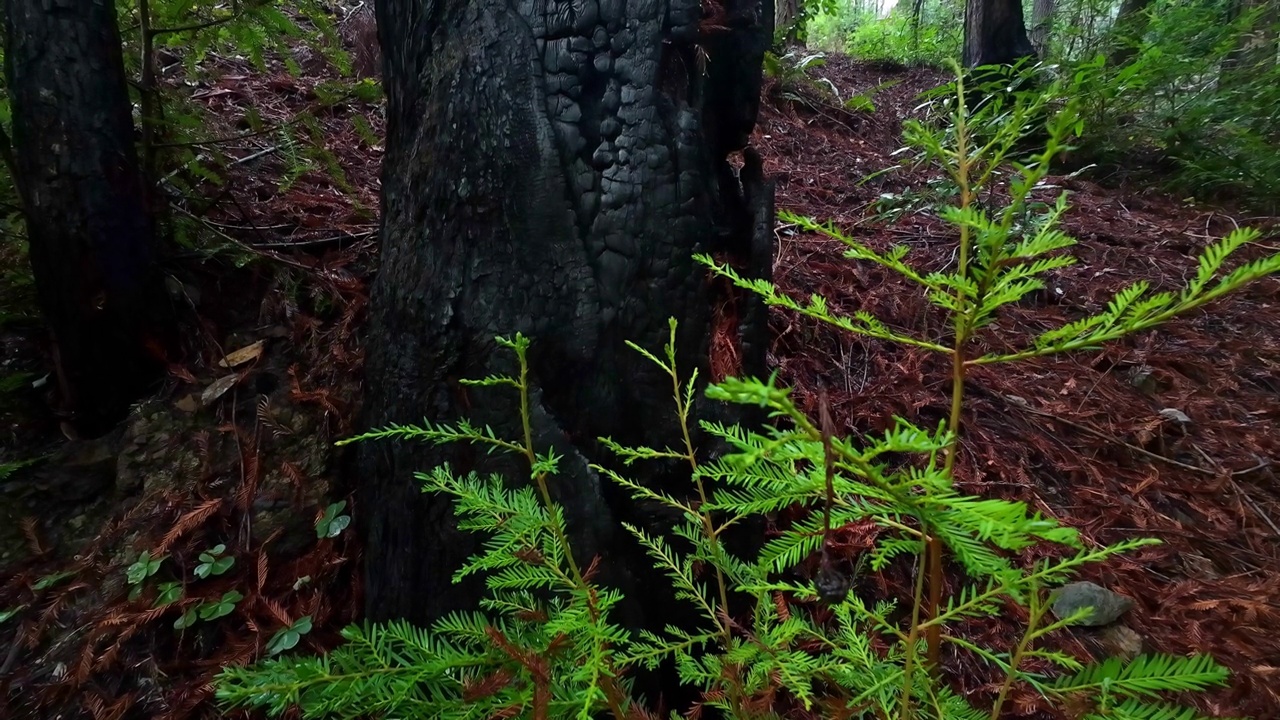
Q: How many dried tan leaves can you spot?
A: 2